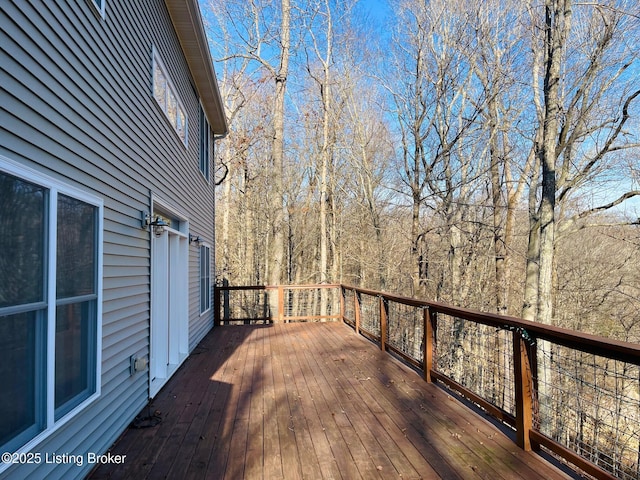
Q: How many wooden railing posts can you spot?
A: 7